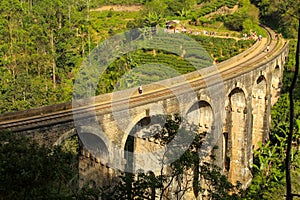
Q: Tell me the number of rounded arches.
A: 6